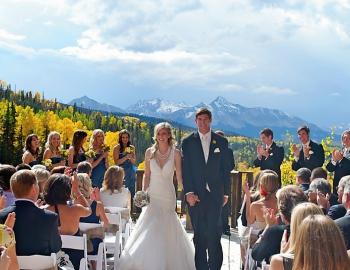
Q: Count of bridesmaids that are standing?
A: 5